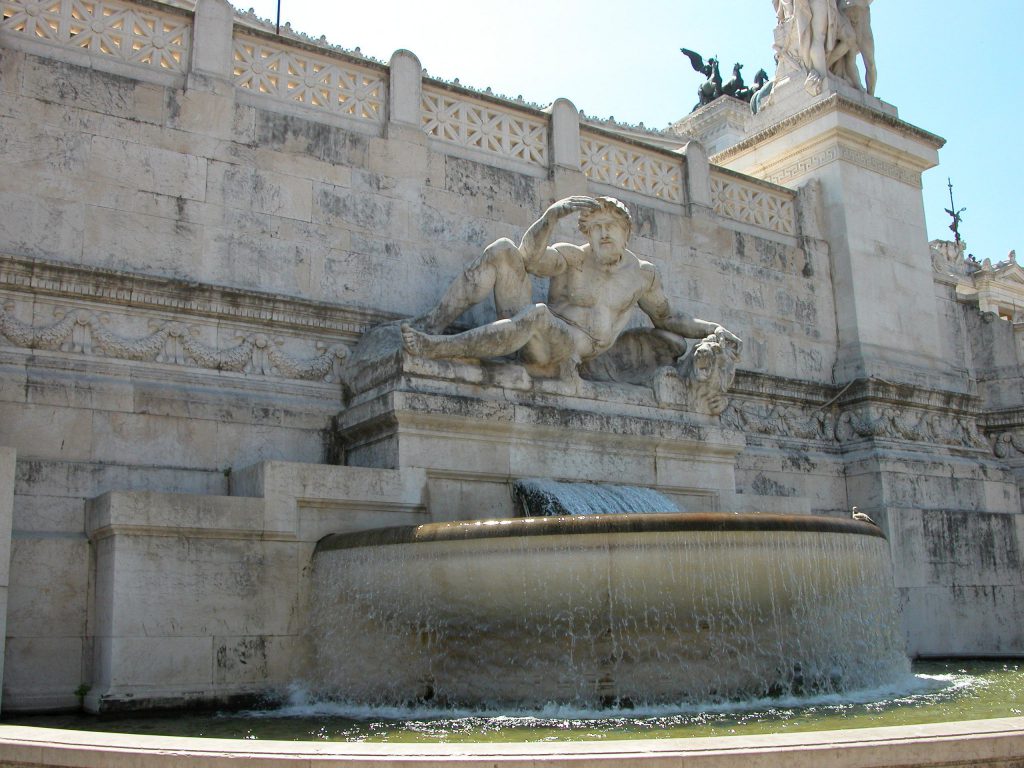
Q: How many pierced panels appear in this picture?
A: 5